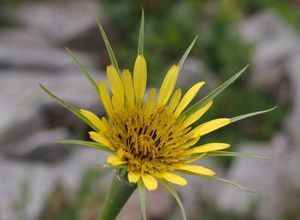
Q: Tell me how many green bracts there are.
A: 12